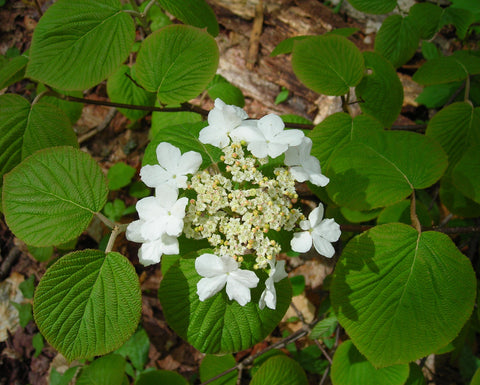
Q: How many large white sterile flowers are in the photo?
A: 9